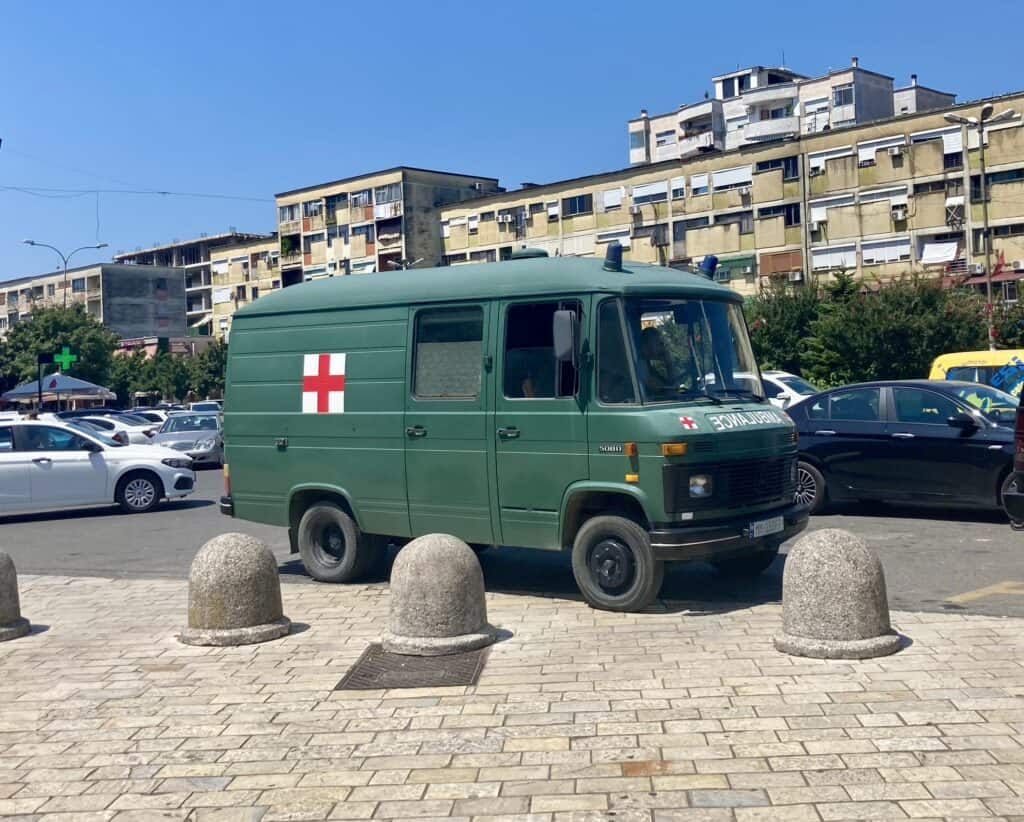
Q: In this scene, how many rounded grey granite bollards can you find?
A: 4